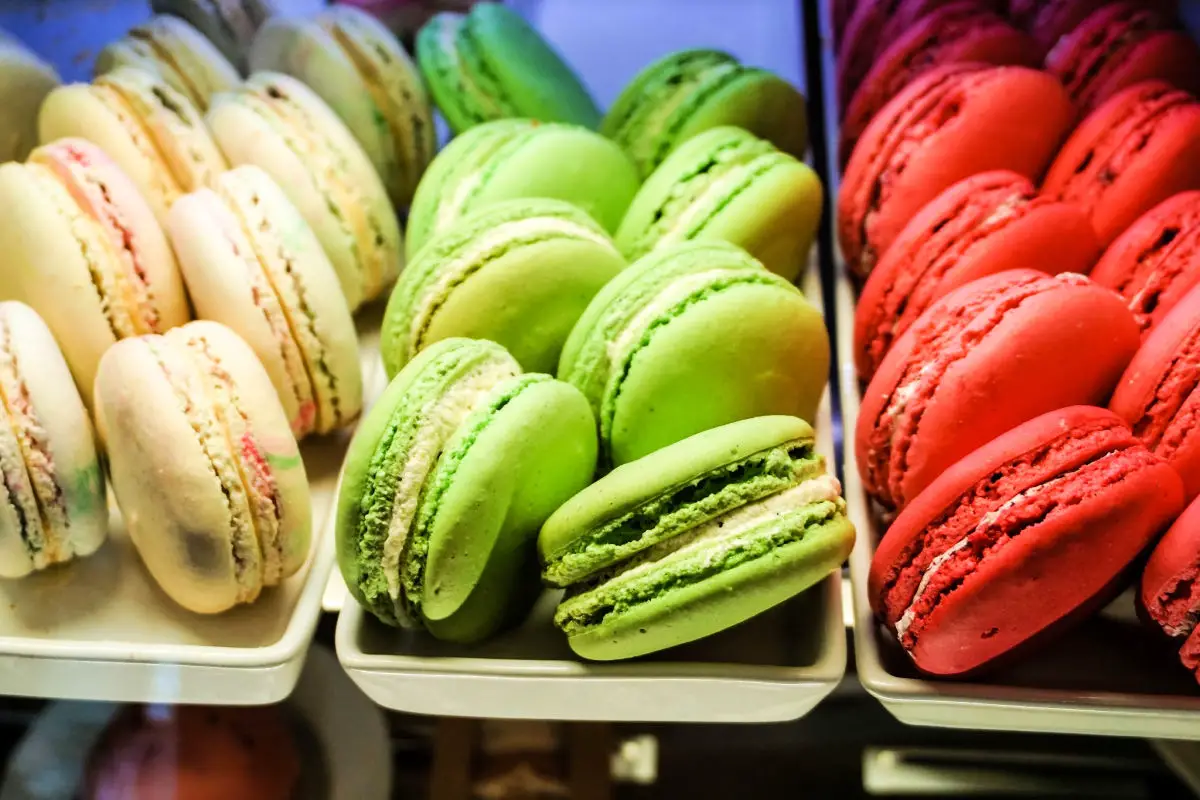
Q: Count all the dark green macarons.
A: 2